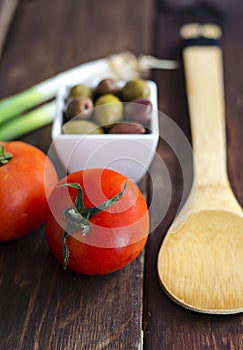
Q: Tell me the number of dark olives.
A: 4